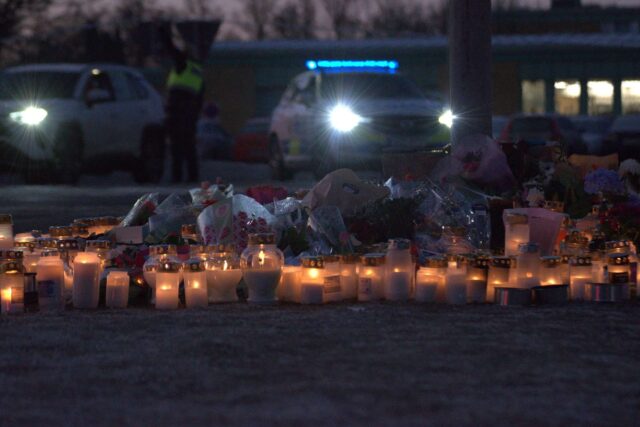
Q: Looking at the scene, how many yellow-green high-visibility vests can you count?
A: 1